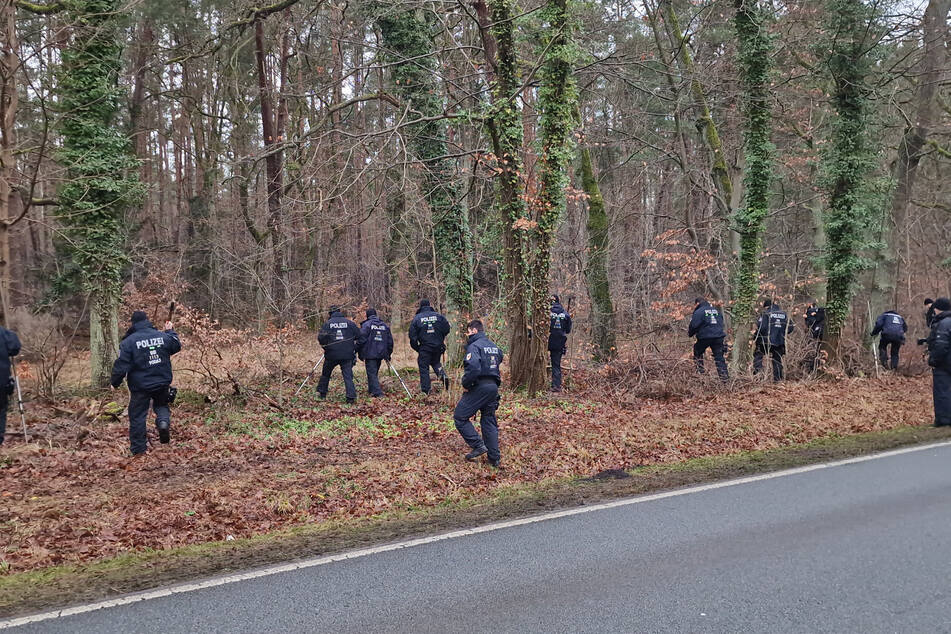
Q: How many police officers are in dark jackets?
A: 13